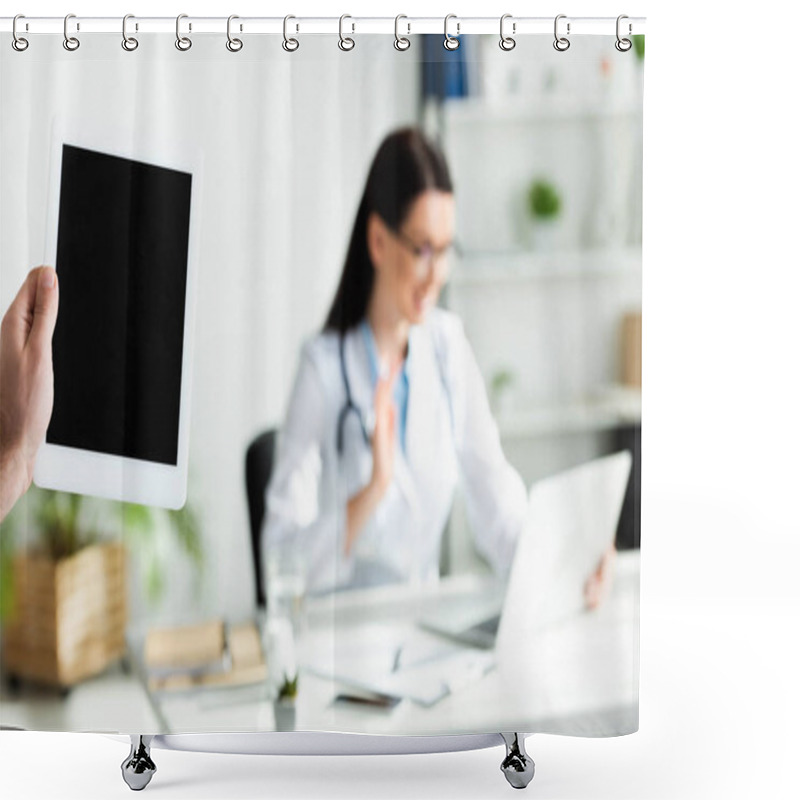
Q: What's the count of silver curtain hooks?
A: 12